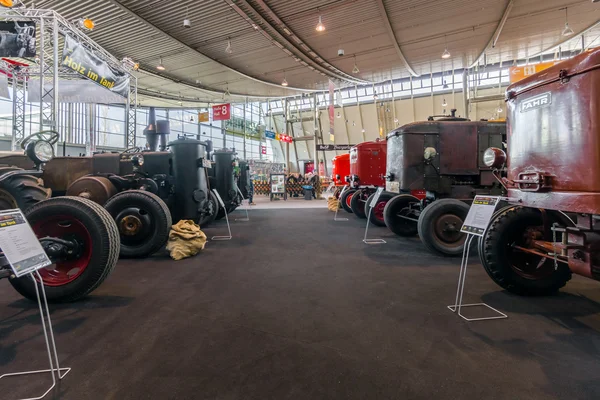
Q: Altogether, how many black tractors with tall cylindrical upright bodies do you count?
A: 3